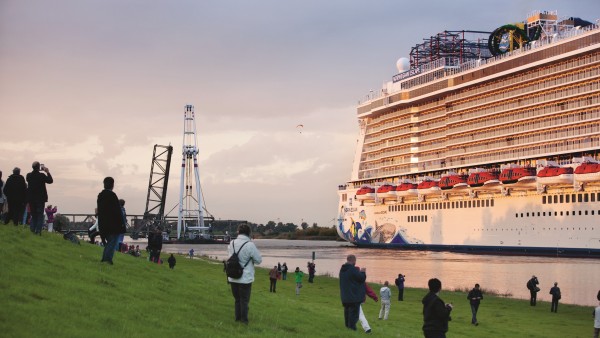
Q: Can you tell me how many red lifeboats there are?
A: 9